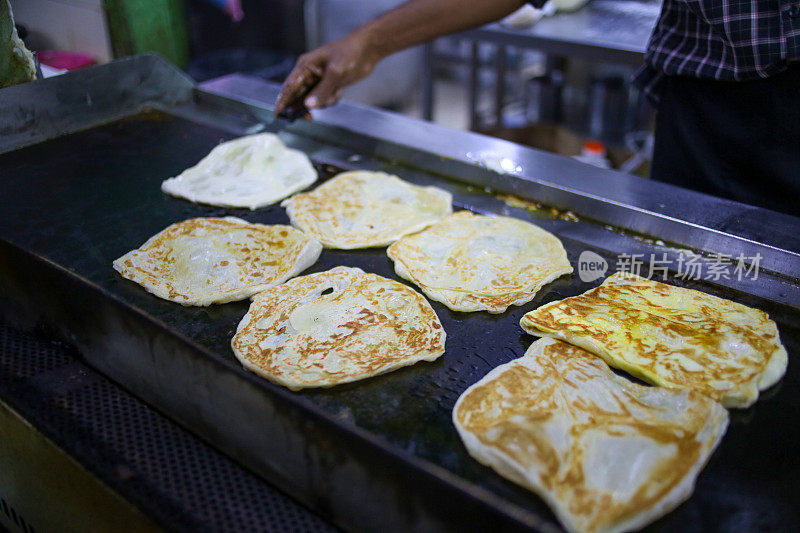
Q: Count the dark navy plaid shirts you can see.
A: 1